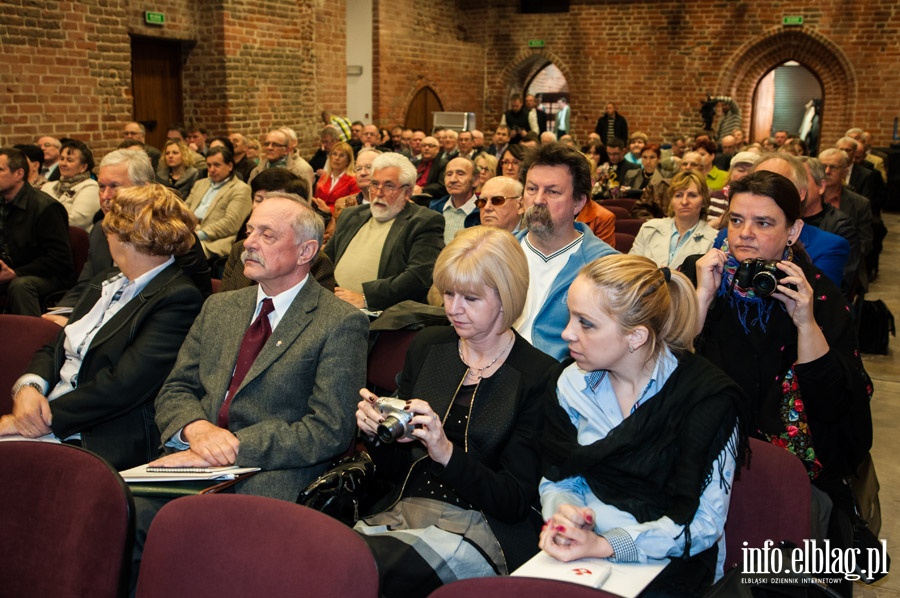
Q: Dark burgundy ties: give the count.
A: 1